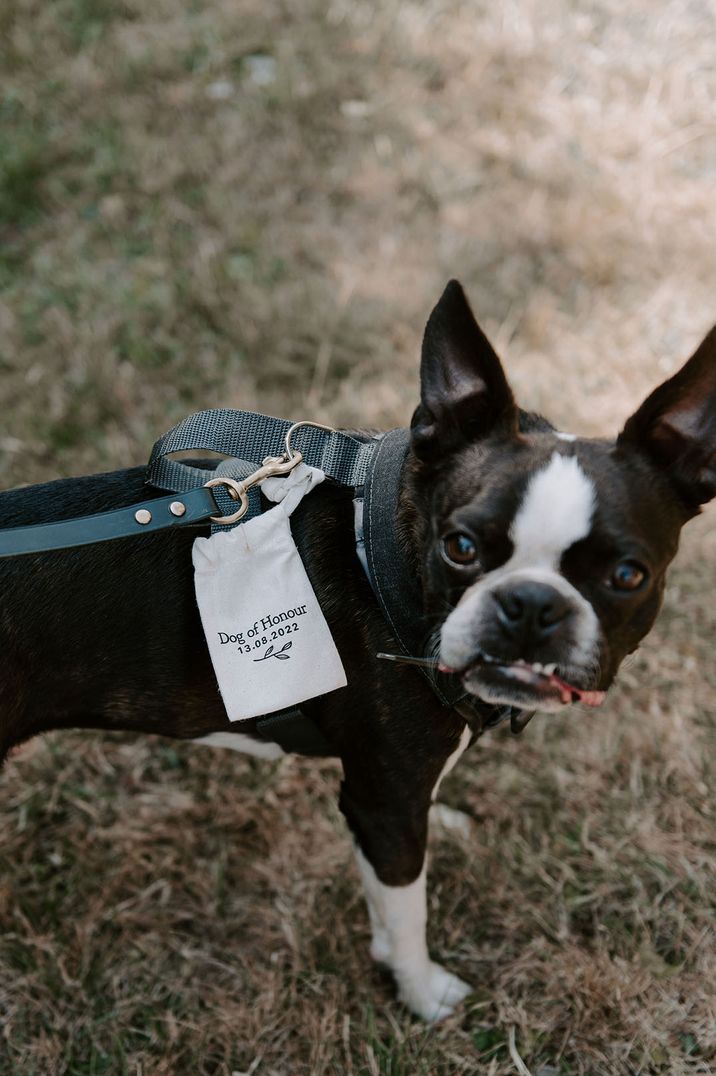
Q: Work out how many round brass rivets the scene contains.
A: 2